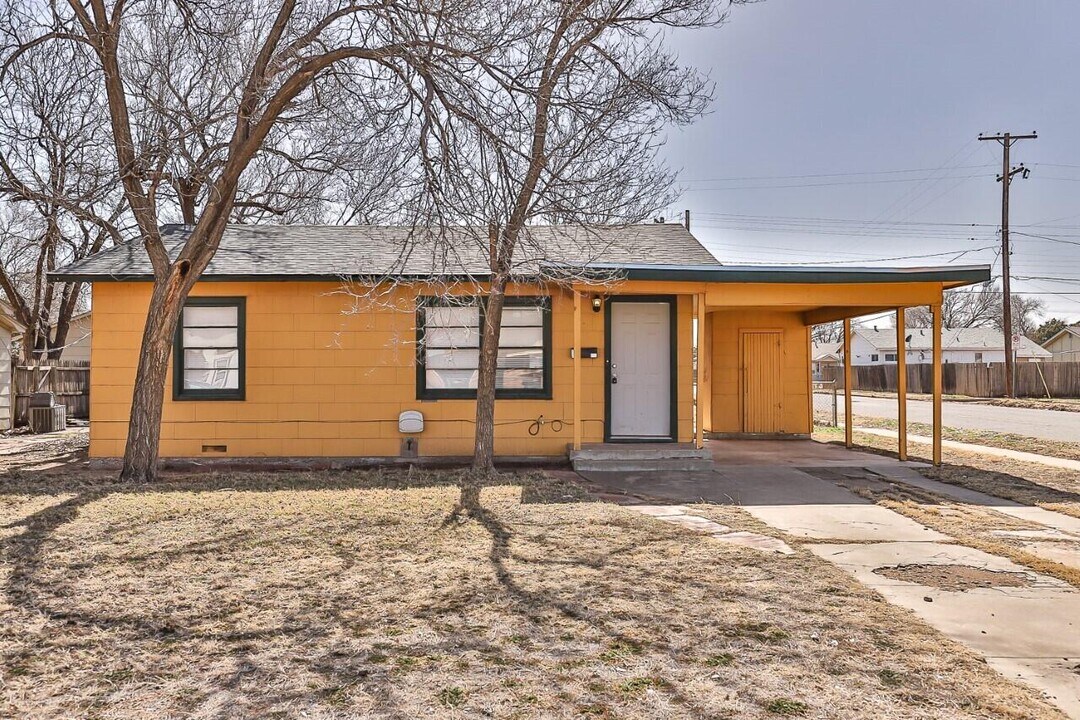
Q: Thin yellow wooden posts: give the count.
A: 5